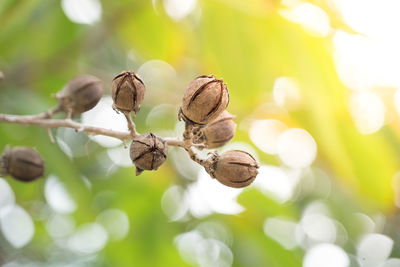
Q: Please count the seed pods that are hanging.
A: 7